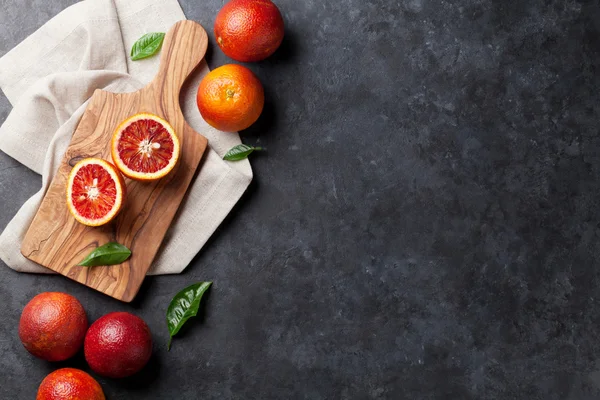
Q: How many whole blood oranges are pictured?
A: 5